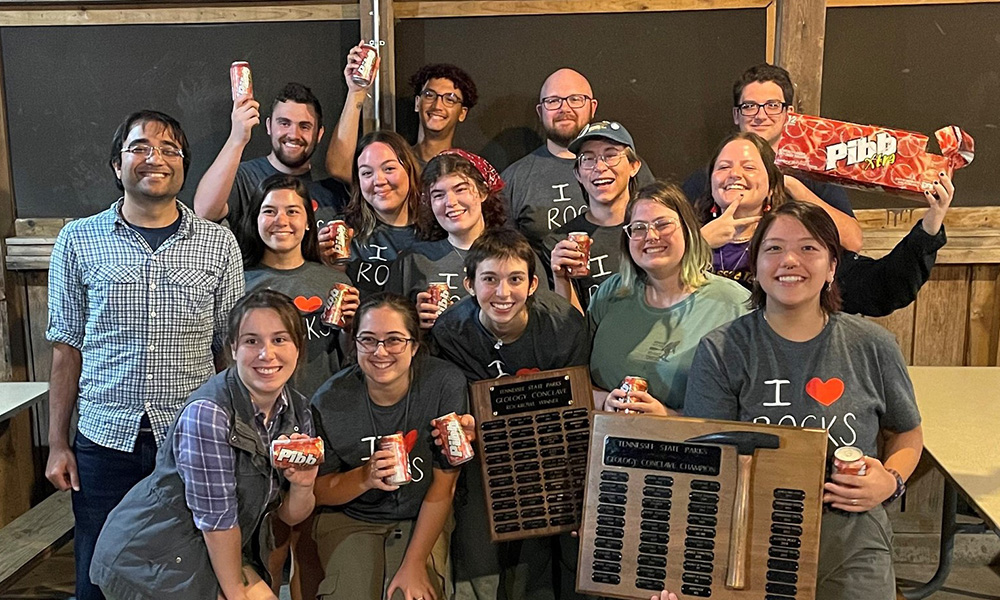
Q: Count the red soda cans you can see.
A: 11